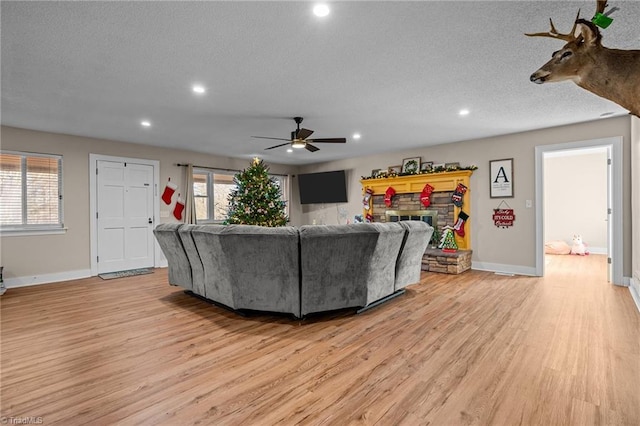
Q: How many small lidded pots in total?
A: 0